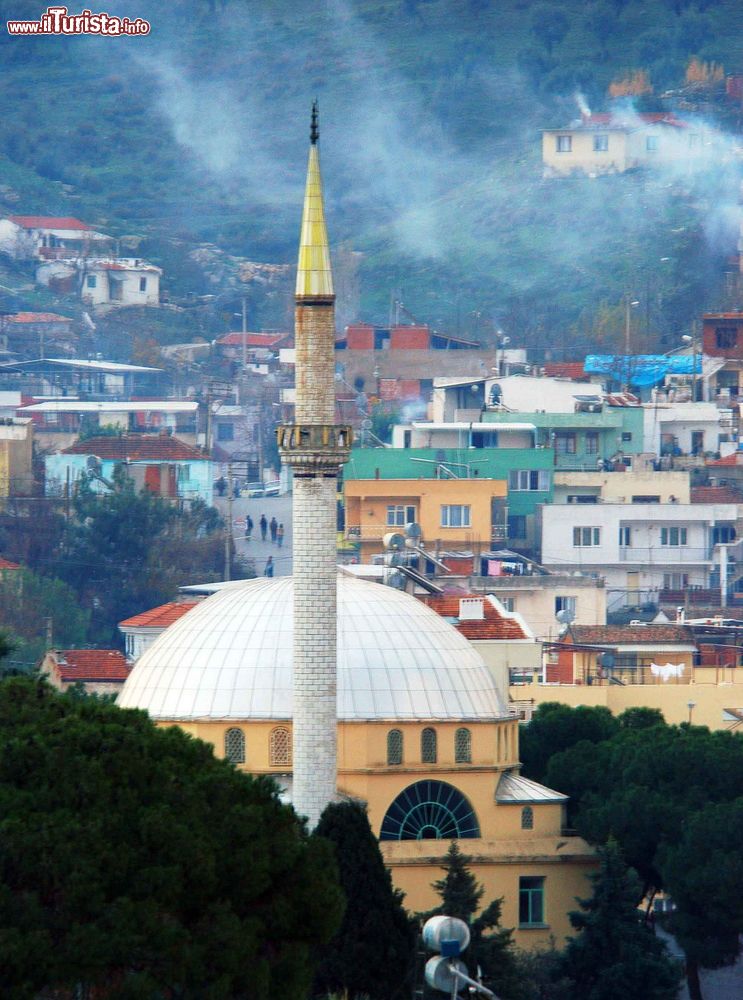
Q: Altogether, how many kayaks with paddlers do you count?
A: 0